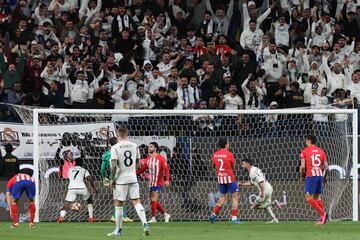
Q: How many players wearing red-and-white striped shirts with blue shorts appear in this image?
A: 4